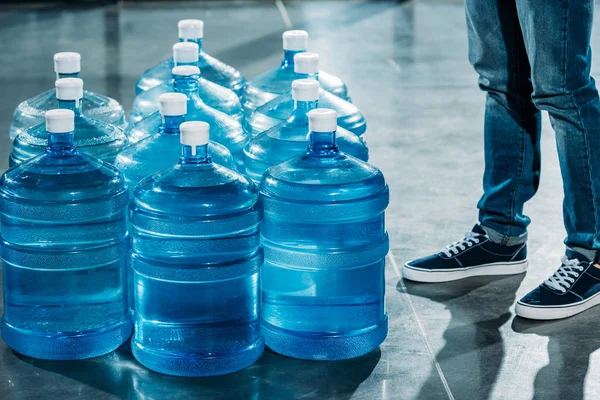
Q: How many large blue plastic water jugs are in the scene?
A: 12